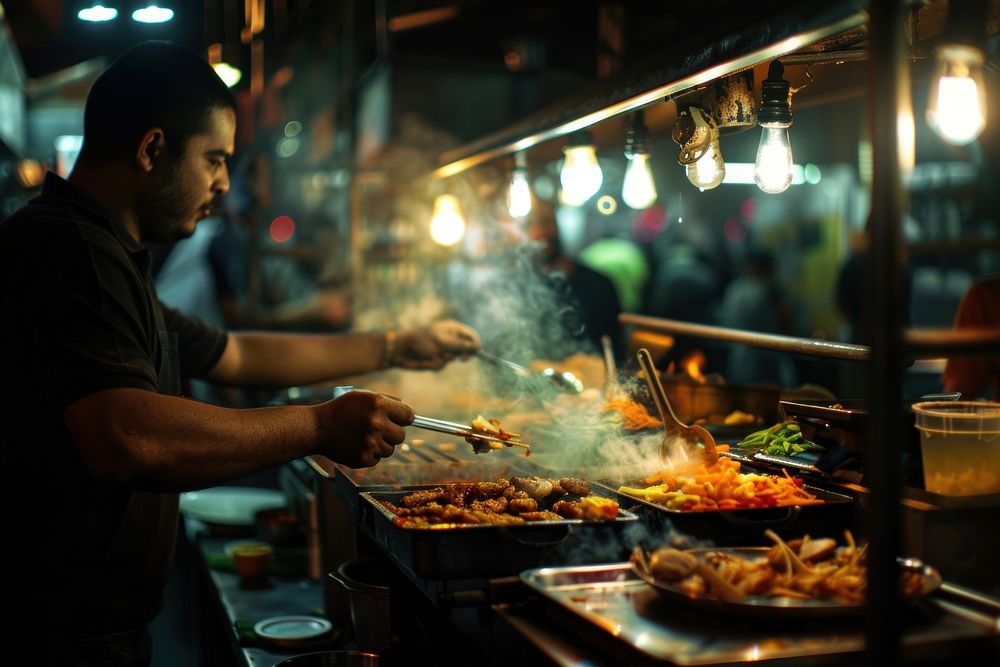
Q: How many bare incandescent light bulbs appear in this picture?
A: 7